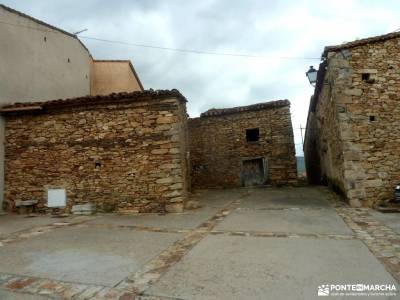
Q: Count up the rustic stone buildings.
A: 3